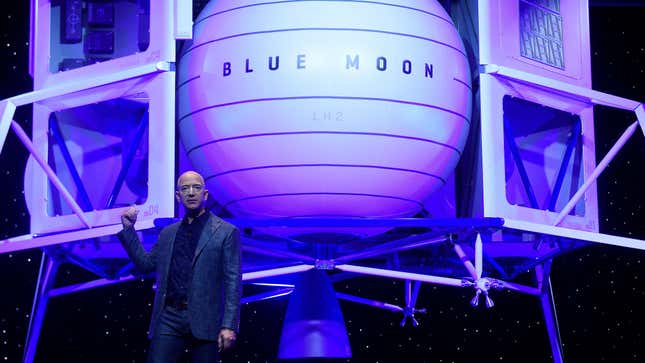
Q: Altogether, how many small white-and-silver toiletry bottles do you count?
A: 0